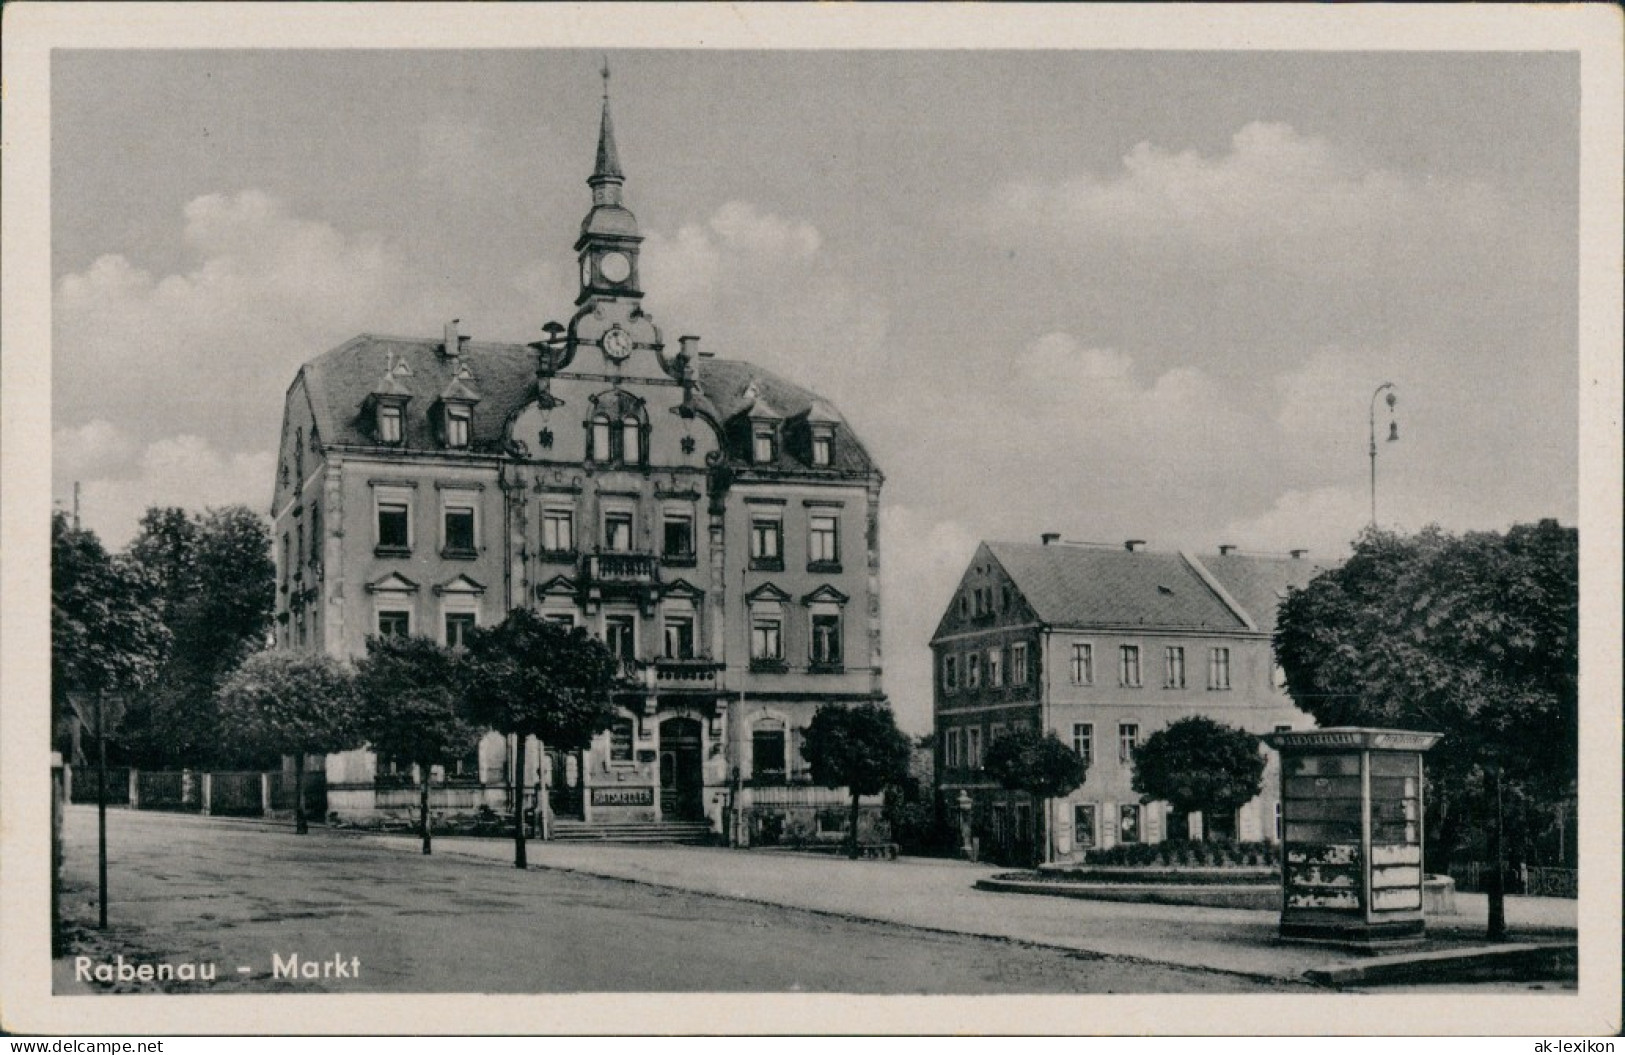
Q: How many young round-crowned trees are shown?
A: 6